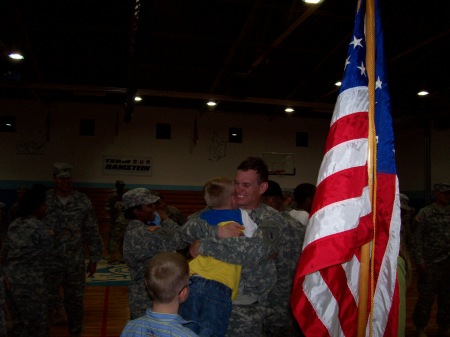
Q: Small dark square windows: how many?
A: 5